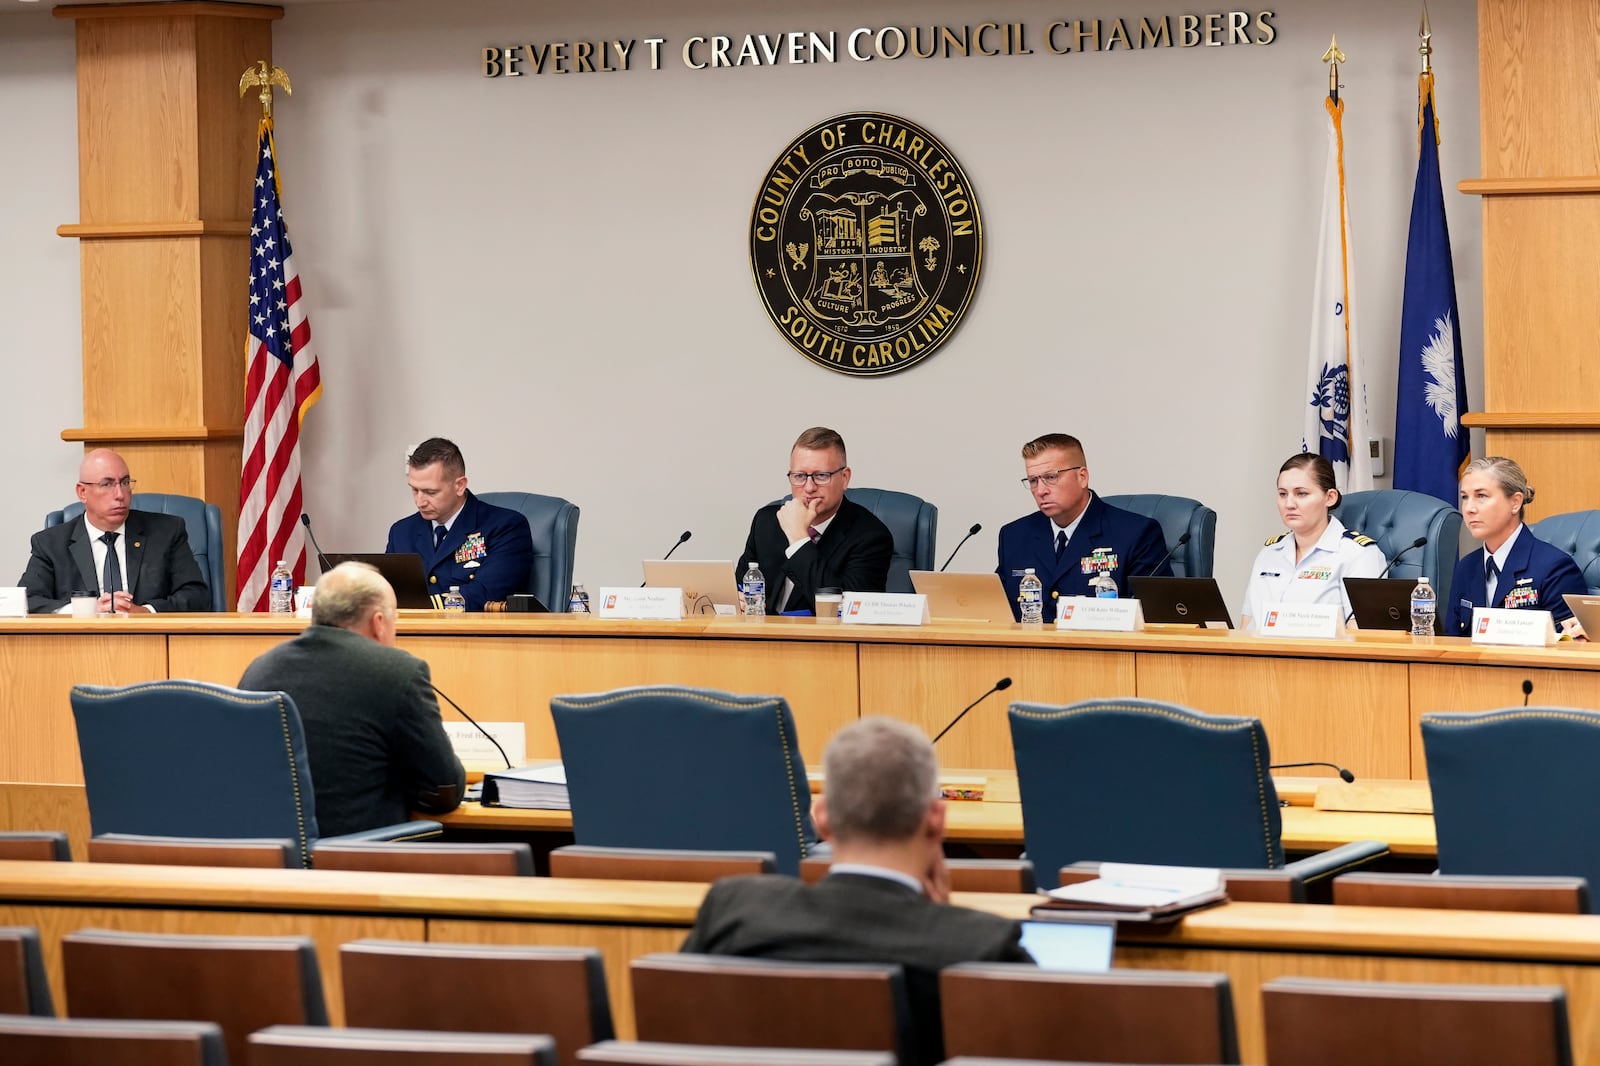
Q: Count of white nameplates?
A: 8